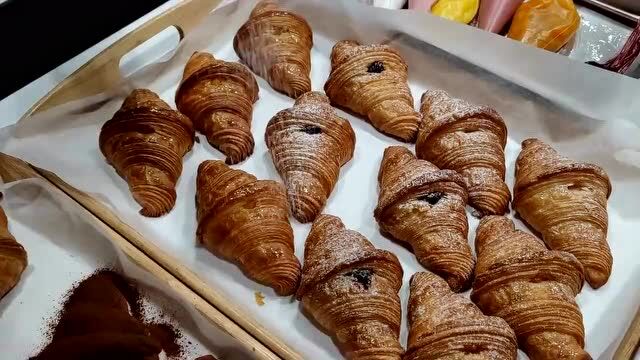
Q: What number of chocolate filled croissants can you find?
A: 4